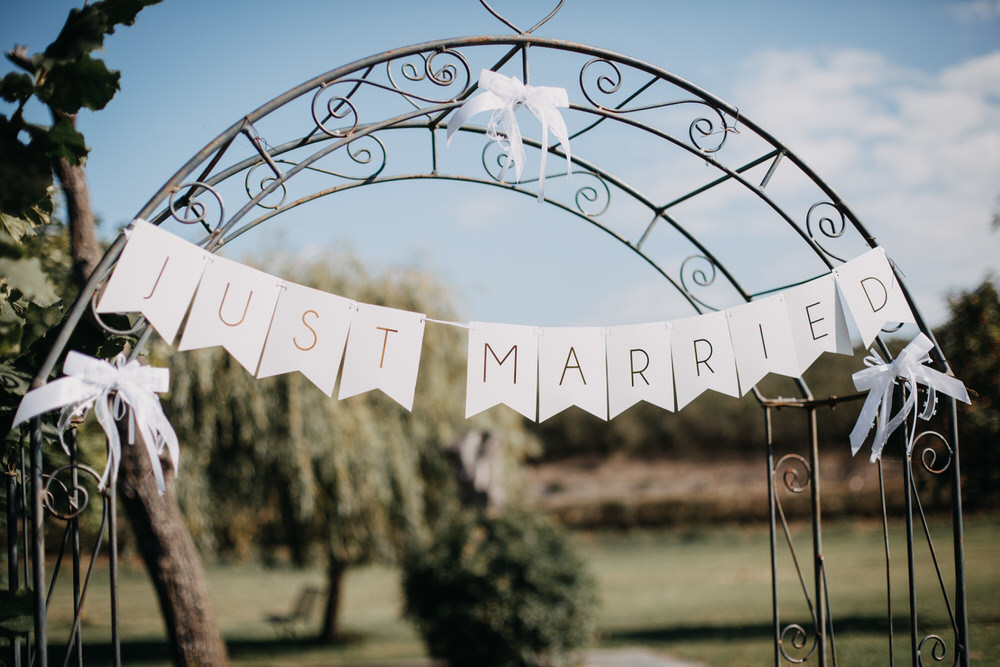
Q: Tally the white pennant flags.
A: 11